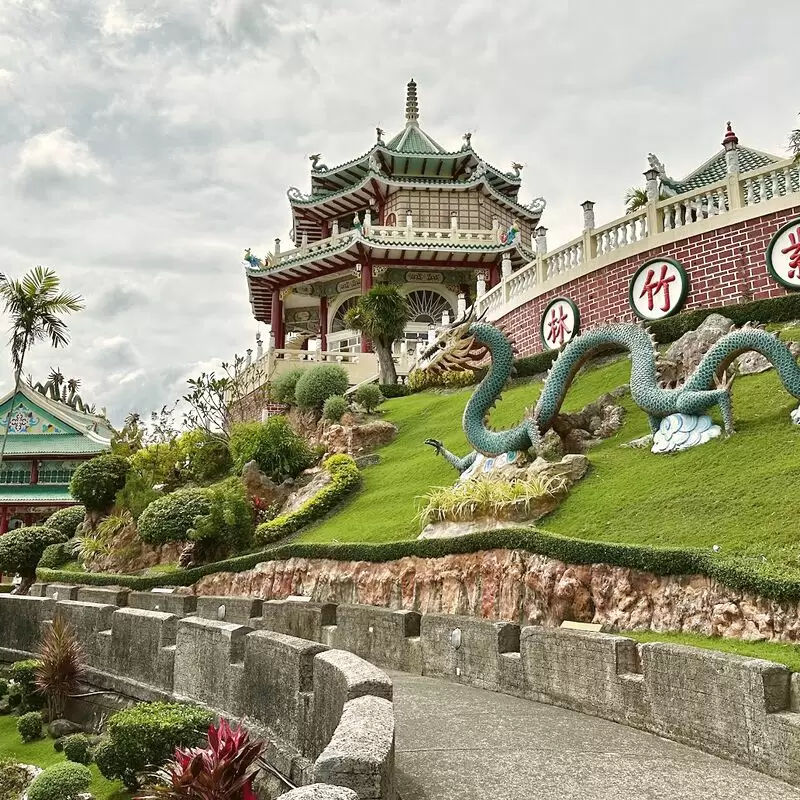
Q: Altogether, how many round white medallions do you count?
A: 3